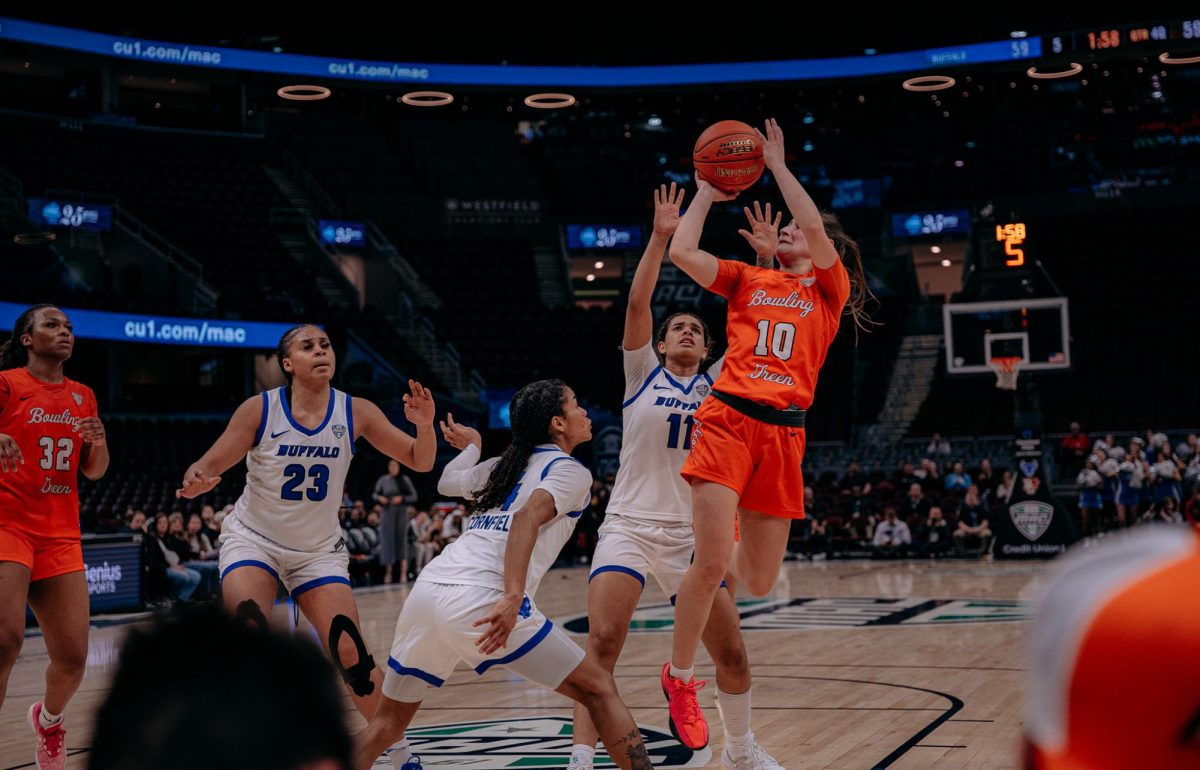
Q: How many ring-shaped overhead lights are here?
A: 6